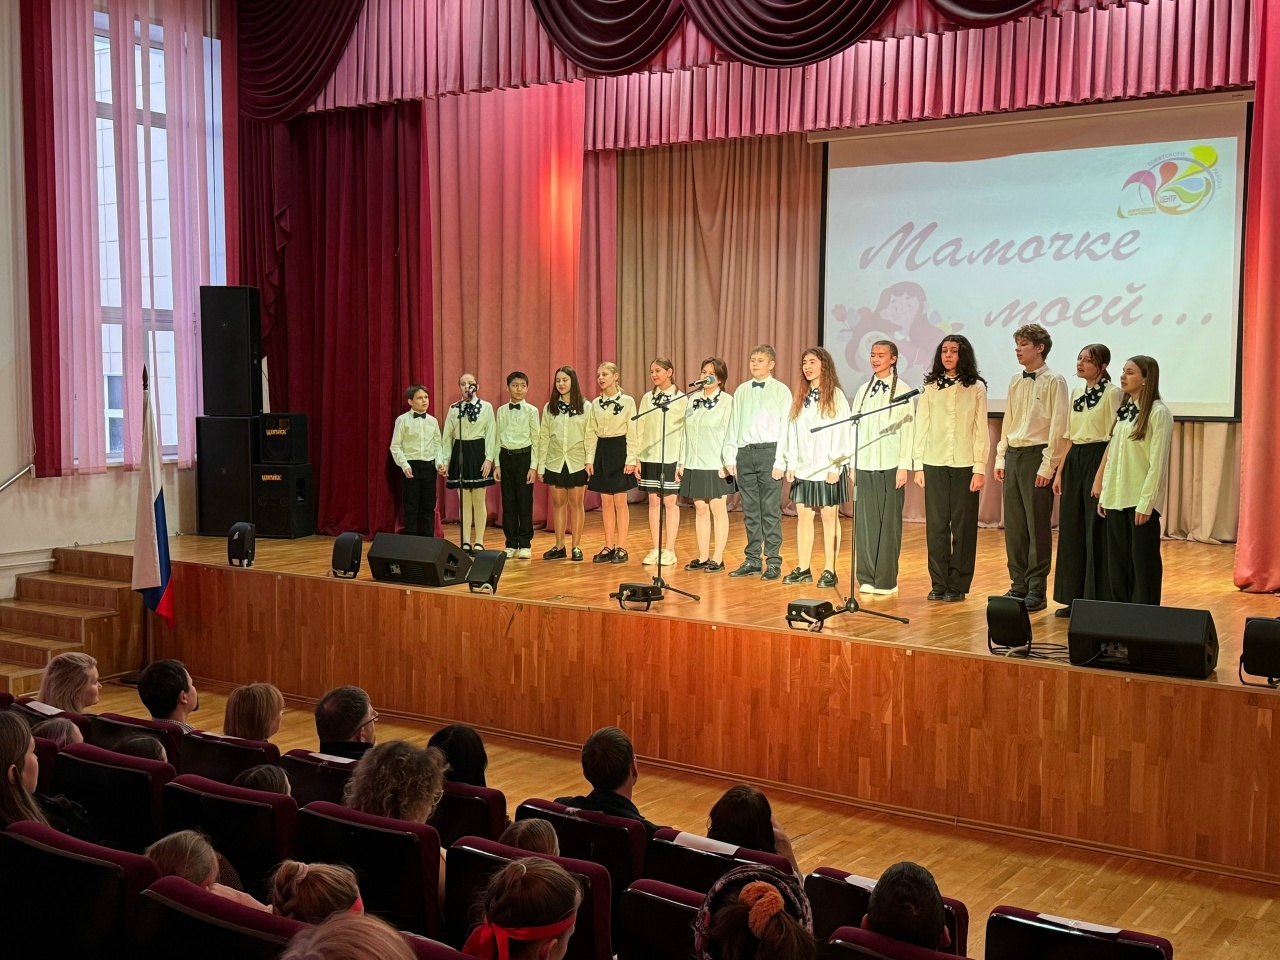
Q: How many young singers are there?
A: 14